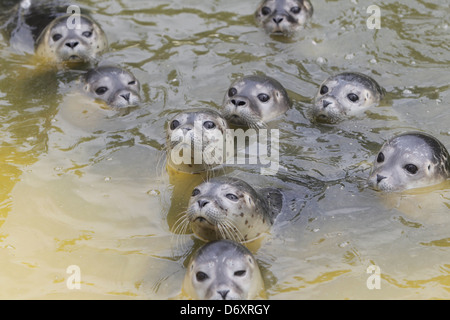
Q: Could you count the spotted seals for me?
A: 9